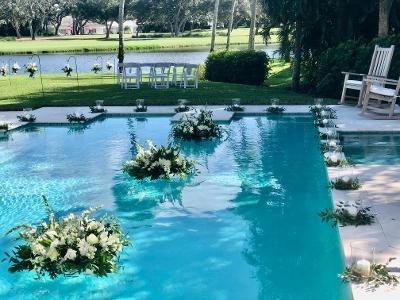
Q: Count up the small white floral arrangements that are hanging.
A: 6